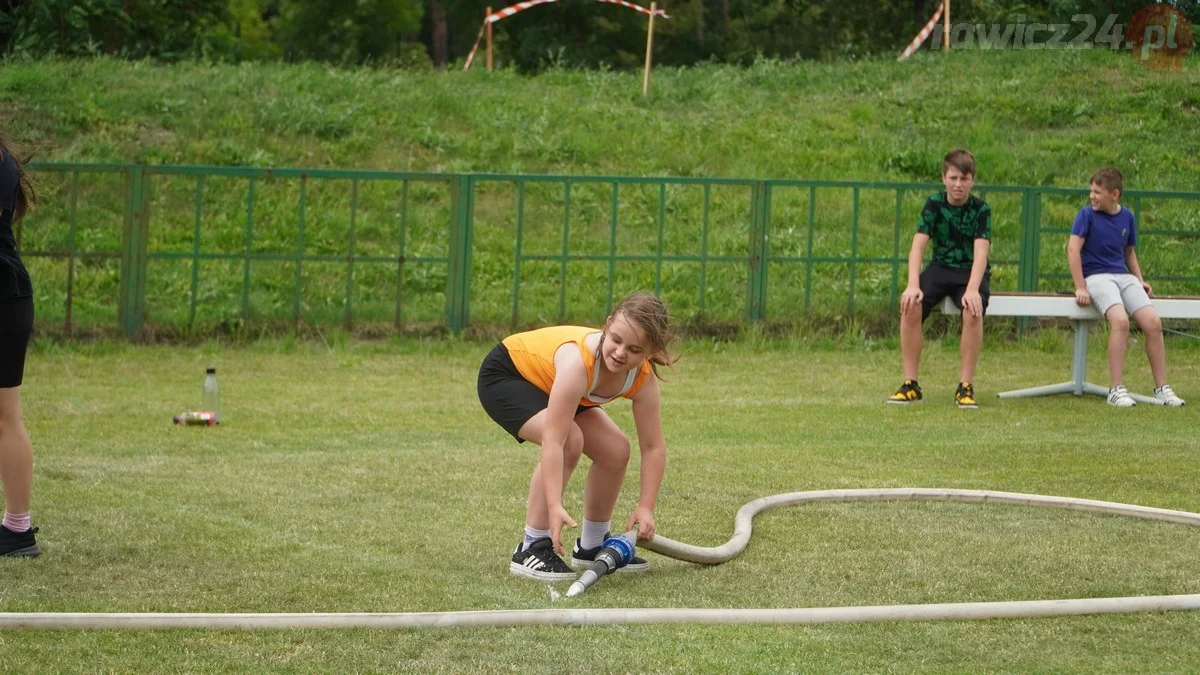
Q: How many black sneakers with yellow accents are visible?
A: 2